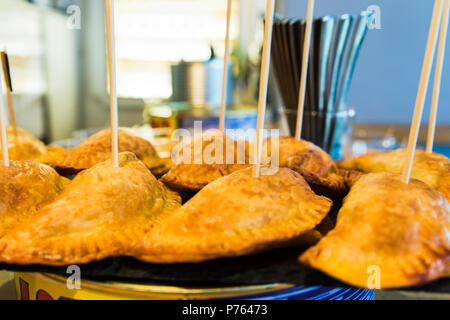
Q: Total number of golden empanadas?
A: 9